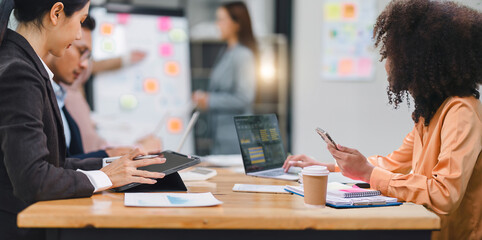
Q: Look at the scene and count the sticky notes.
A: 14